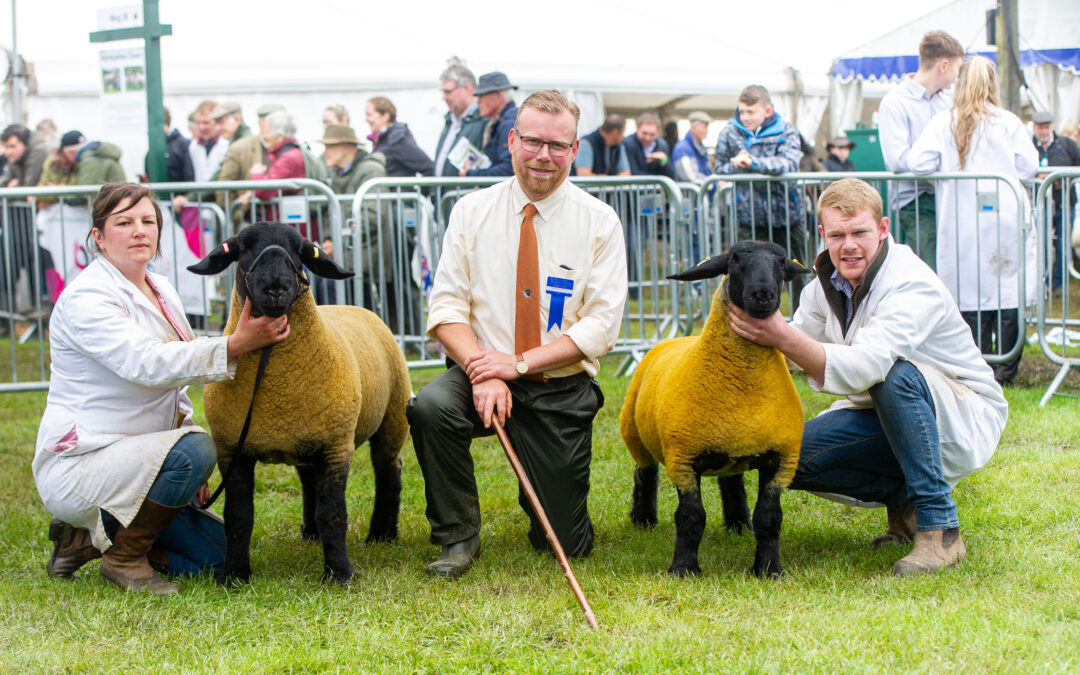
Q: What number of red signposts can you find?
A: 0